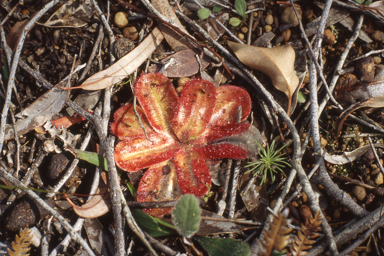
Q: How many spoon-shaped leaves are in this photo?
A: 8